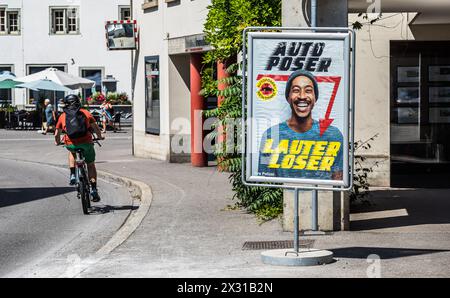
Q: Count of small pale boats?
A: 0